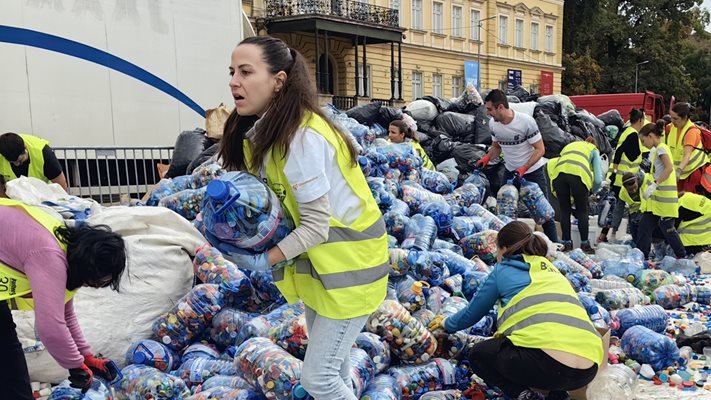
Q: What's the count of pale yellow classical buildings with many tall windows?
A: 1